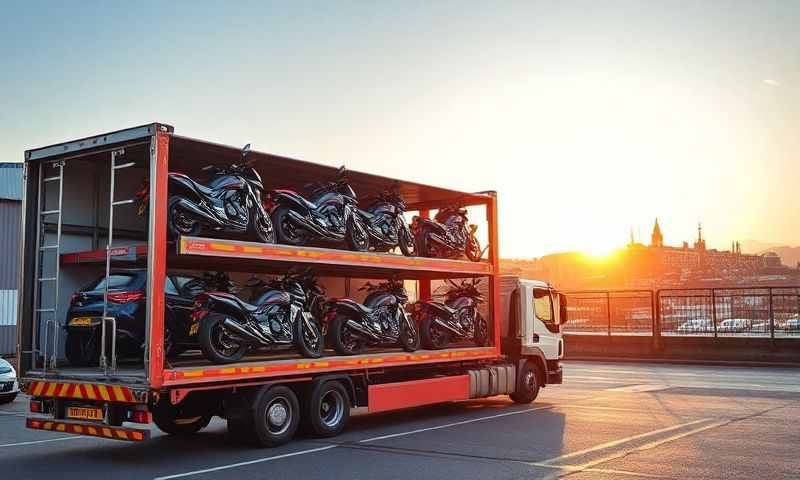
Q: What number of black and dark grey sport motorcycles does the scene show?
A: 7